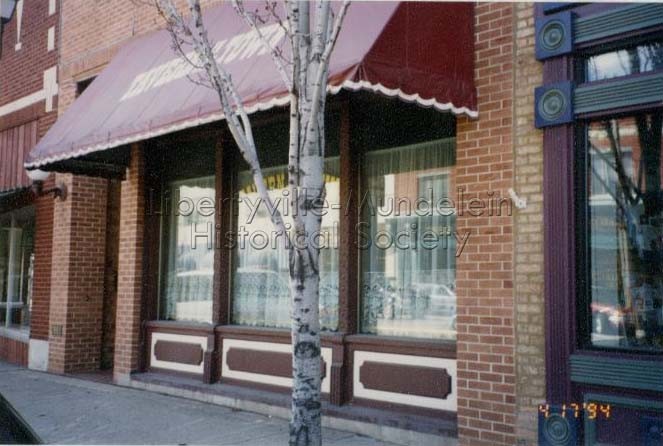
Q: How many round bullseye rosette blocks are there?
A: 3